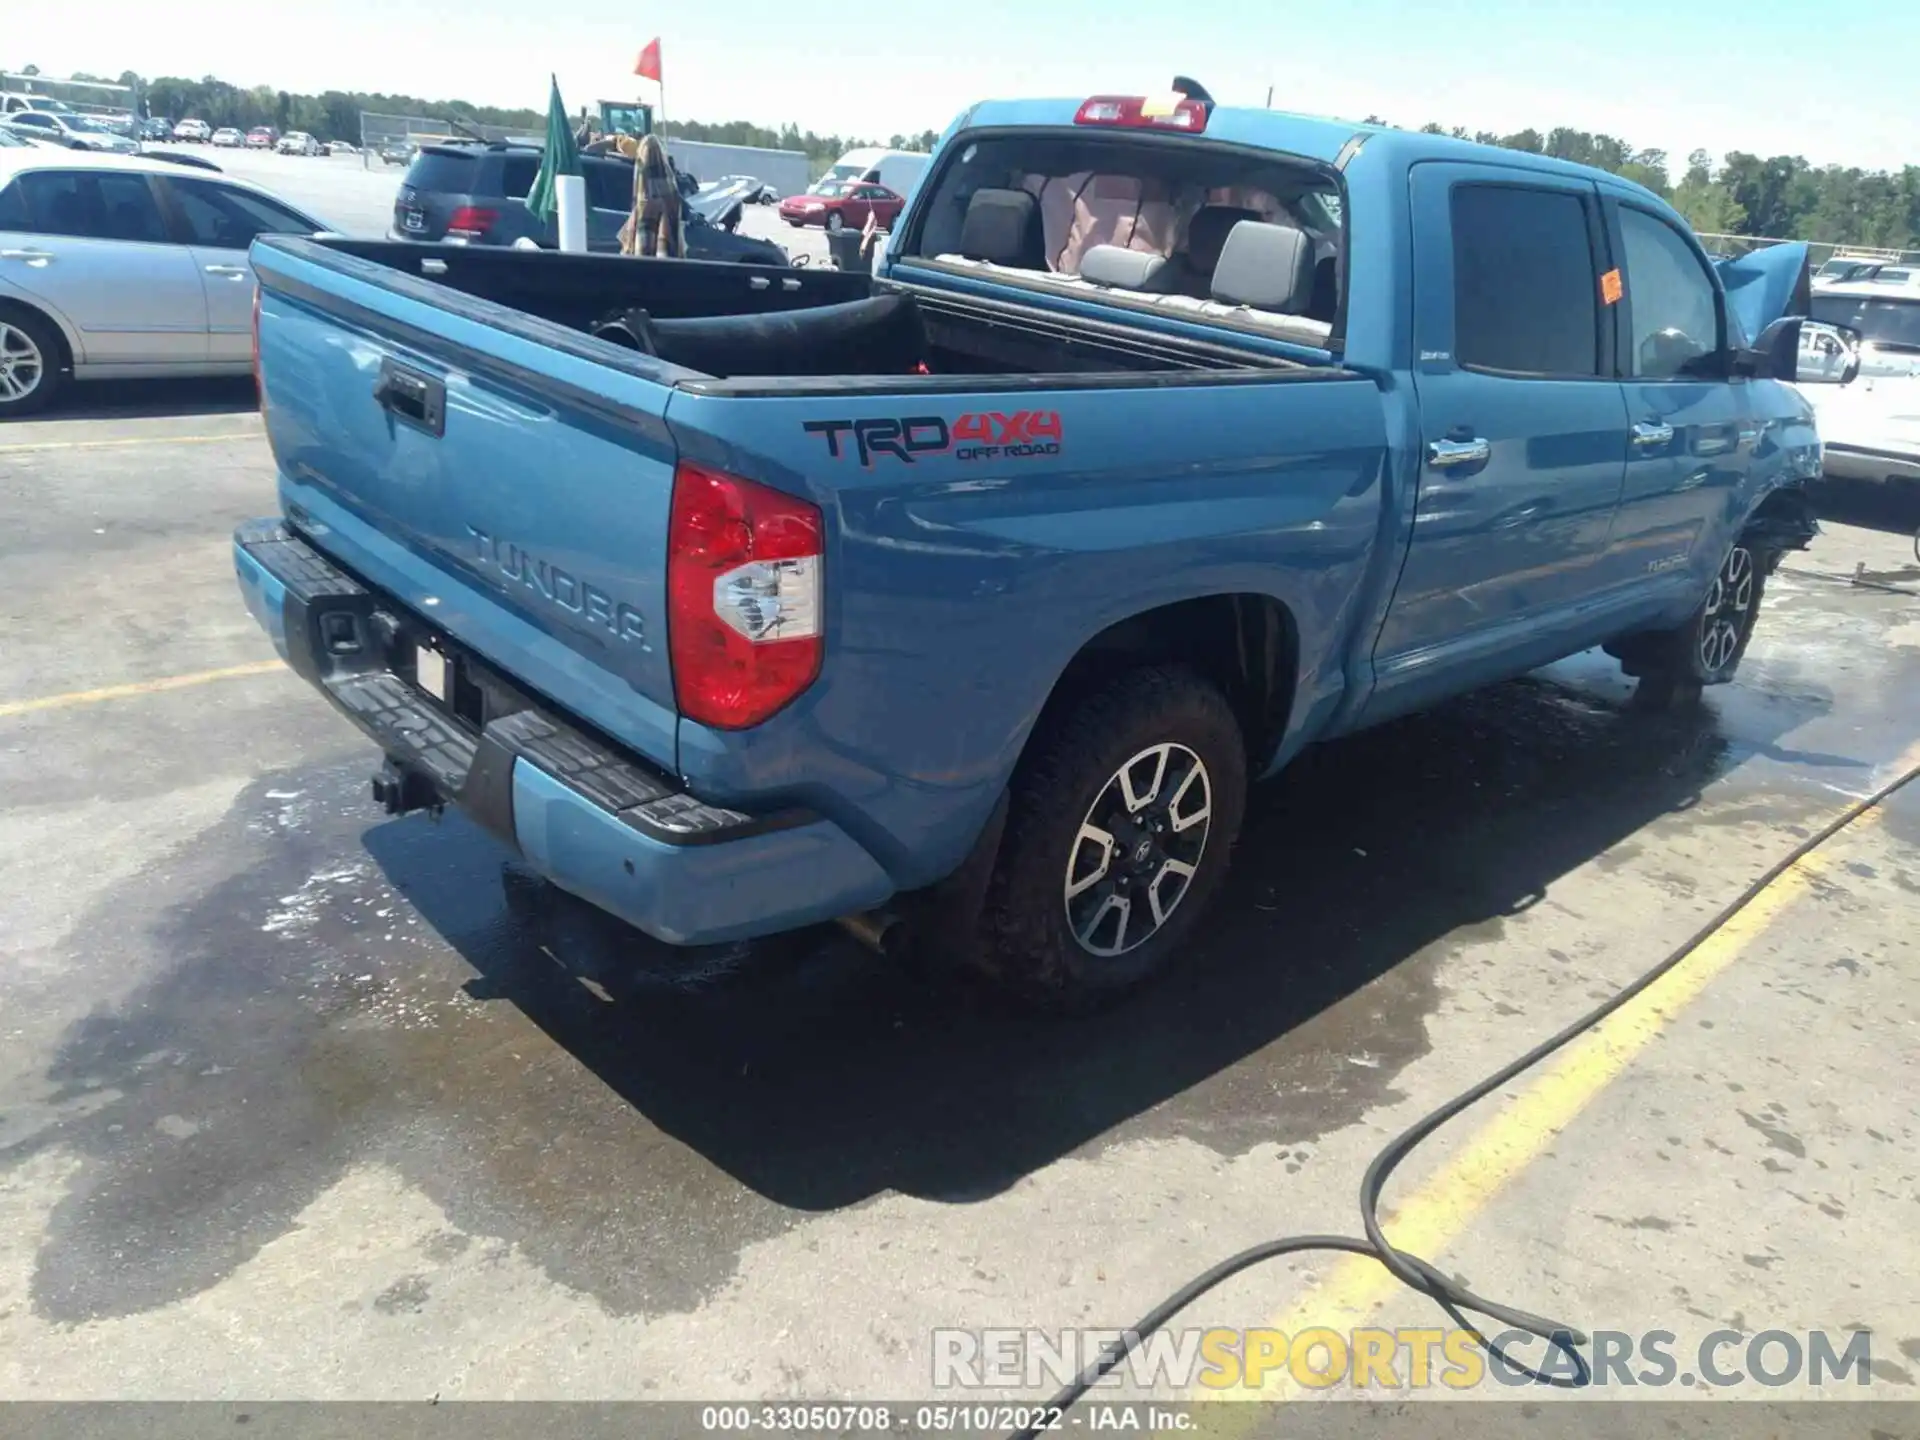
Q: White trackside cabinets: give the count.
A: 0